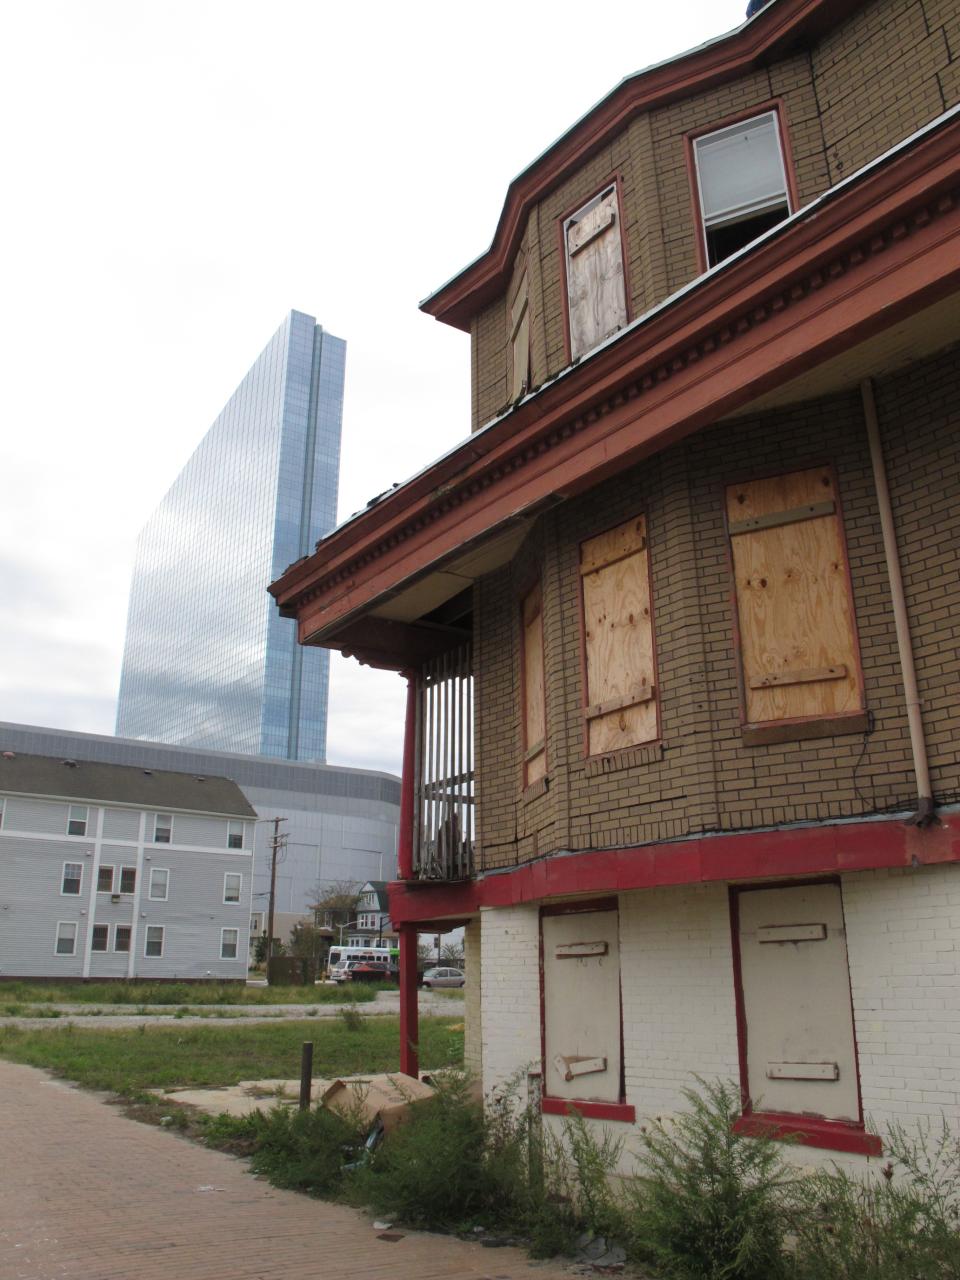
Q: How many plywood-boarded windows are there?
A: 7